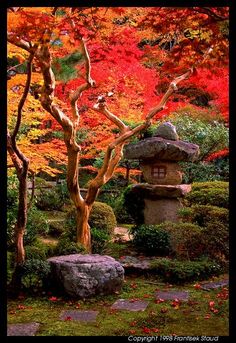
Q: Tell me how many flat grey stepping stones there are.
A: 5